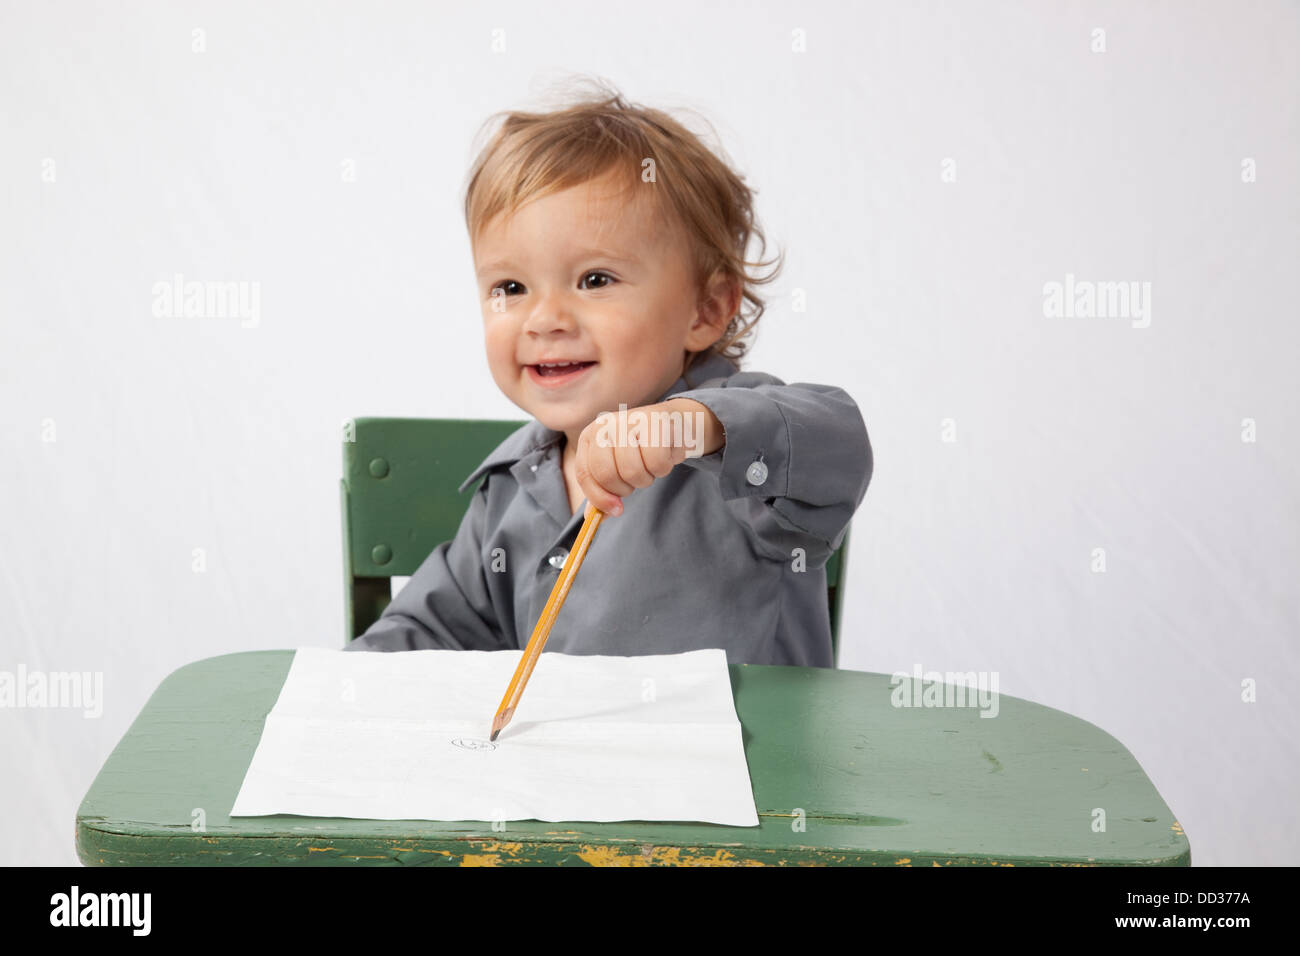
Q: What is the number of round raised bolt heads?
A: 2